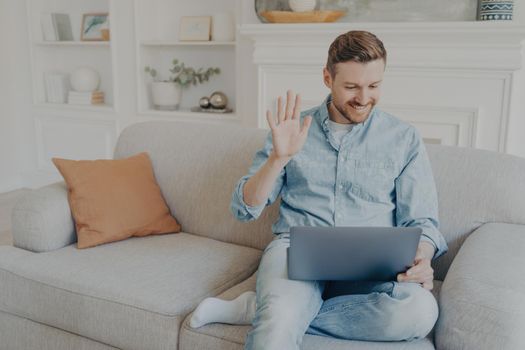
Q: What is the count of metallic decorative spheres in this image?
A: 2